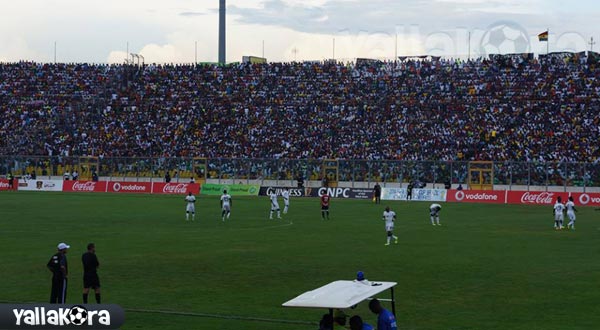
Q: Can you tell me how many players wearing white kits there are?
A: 8